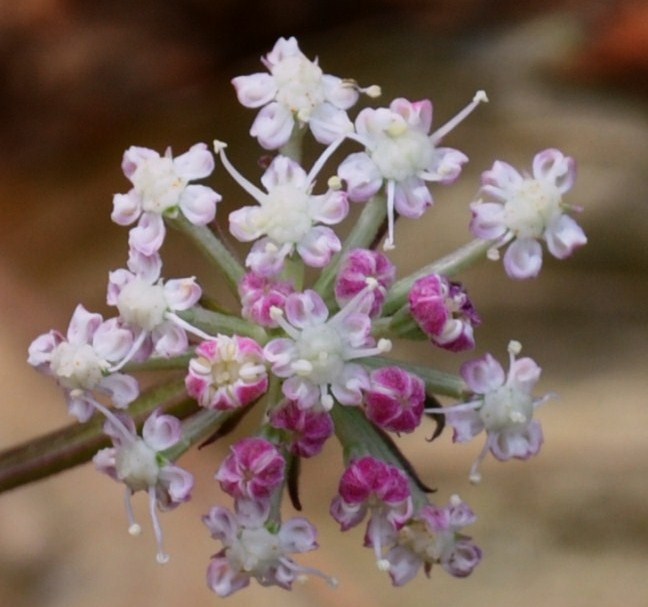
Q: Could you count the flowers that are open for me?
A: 12